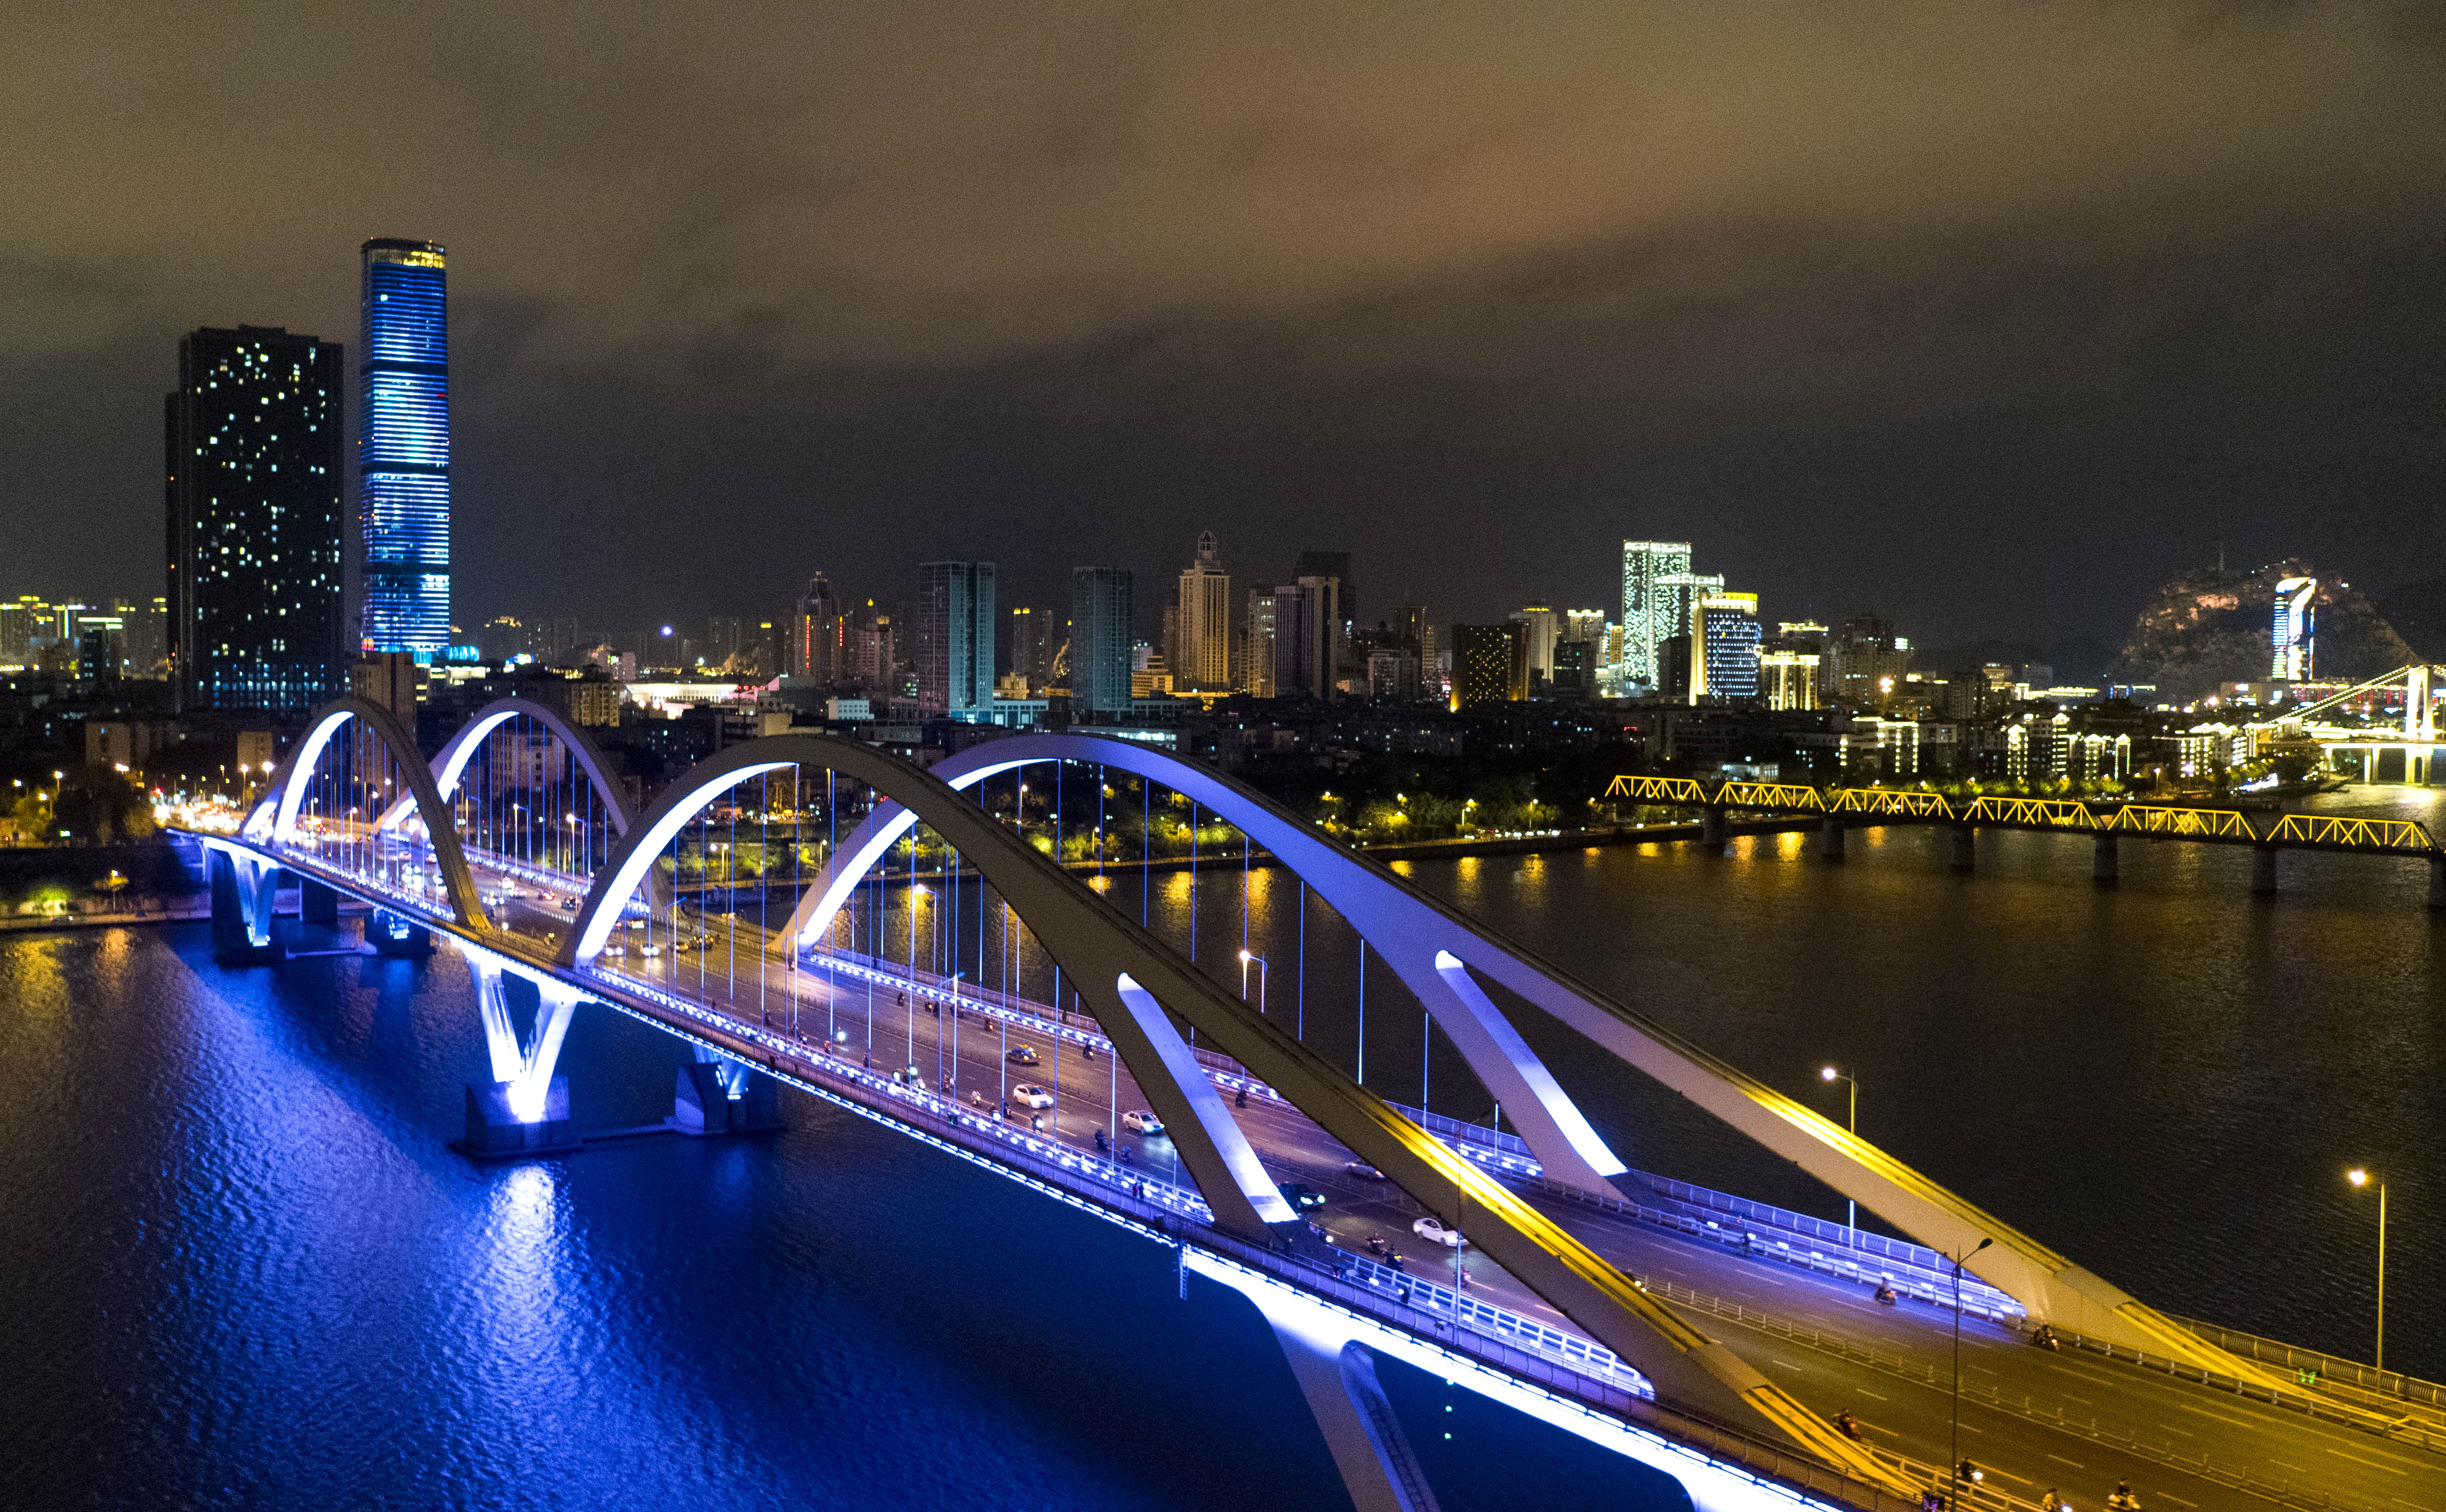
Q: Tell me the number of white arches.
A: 4